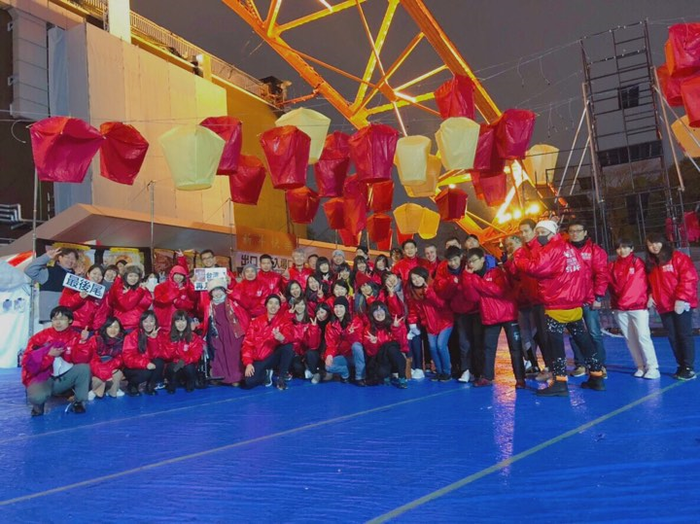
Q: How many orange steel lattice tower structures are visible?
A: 1